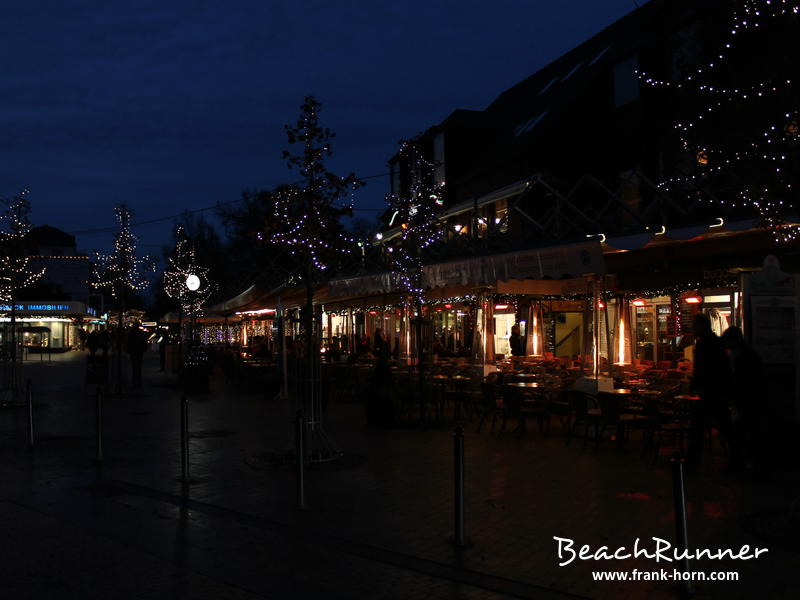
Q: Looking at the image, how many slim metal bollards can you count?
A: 6